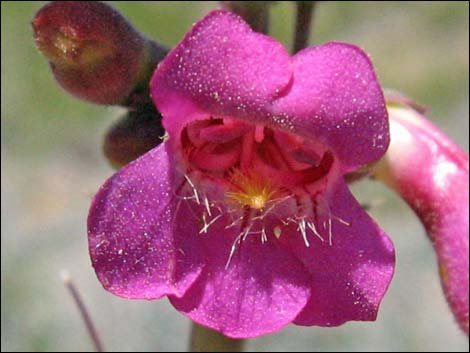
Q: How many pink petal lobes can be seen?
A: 5